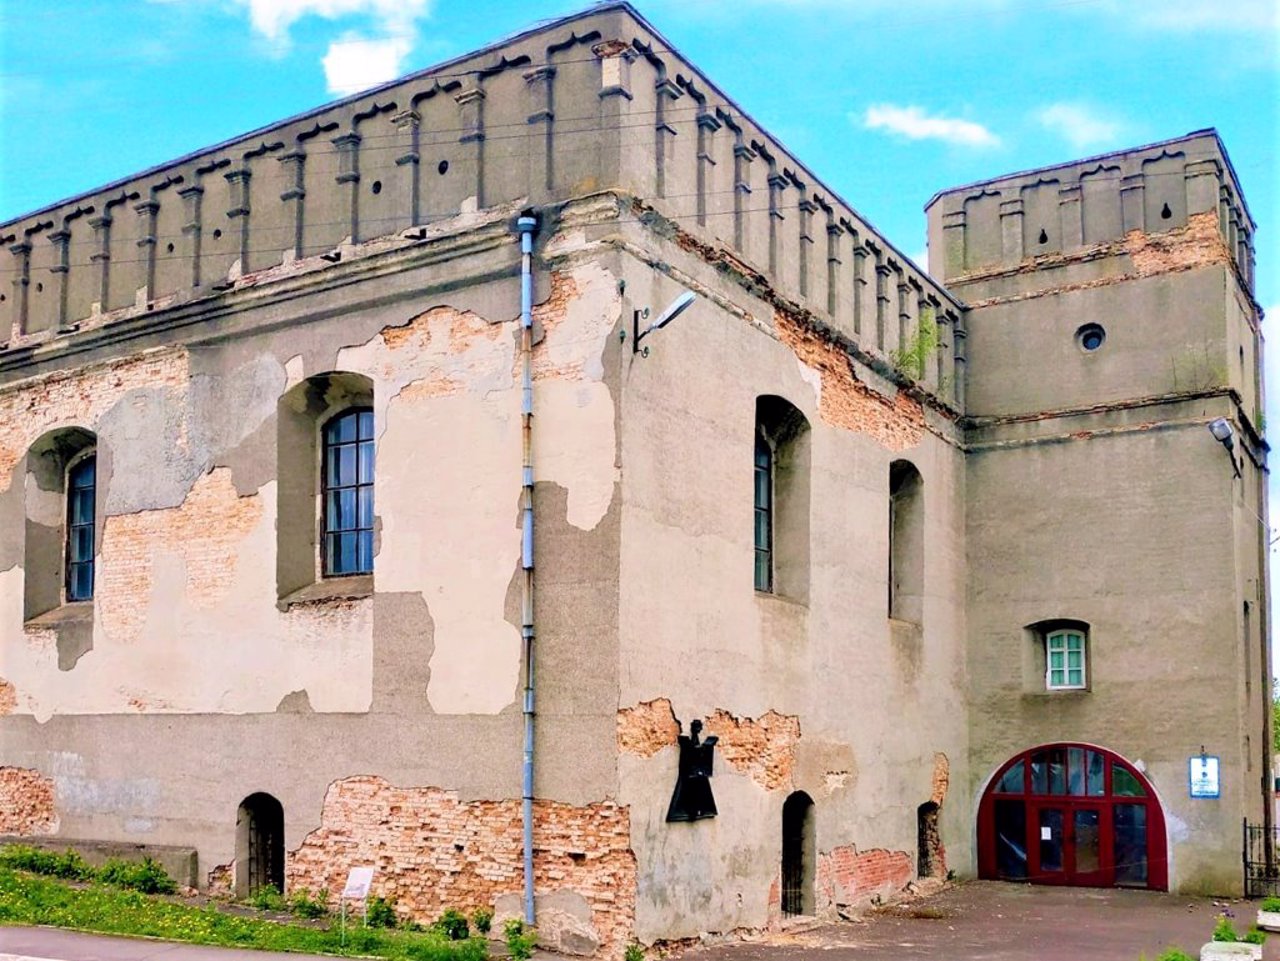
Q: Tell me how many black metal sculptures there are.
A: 1